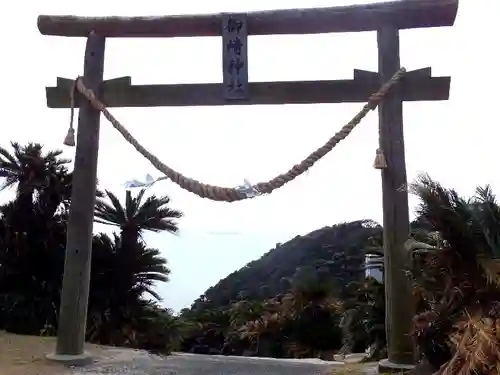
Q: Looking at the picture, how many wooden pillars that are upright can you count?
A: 2